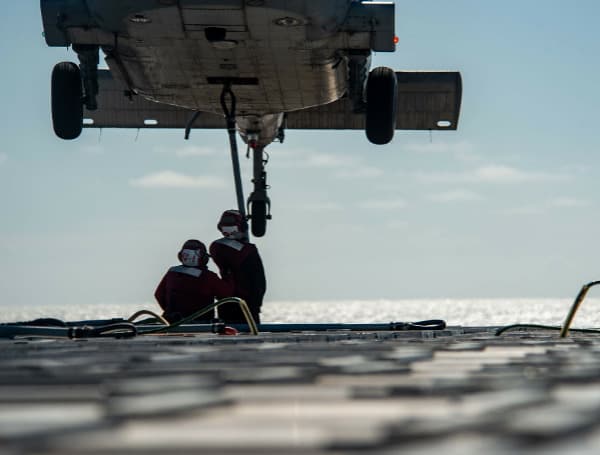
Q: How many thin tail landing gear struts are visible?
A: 1